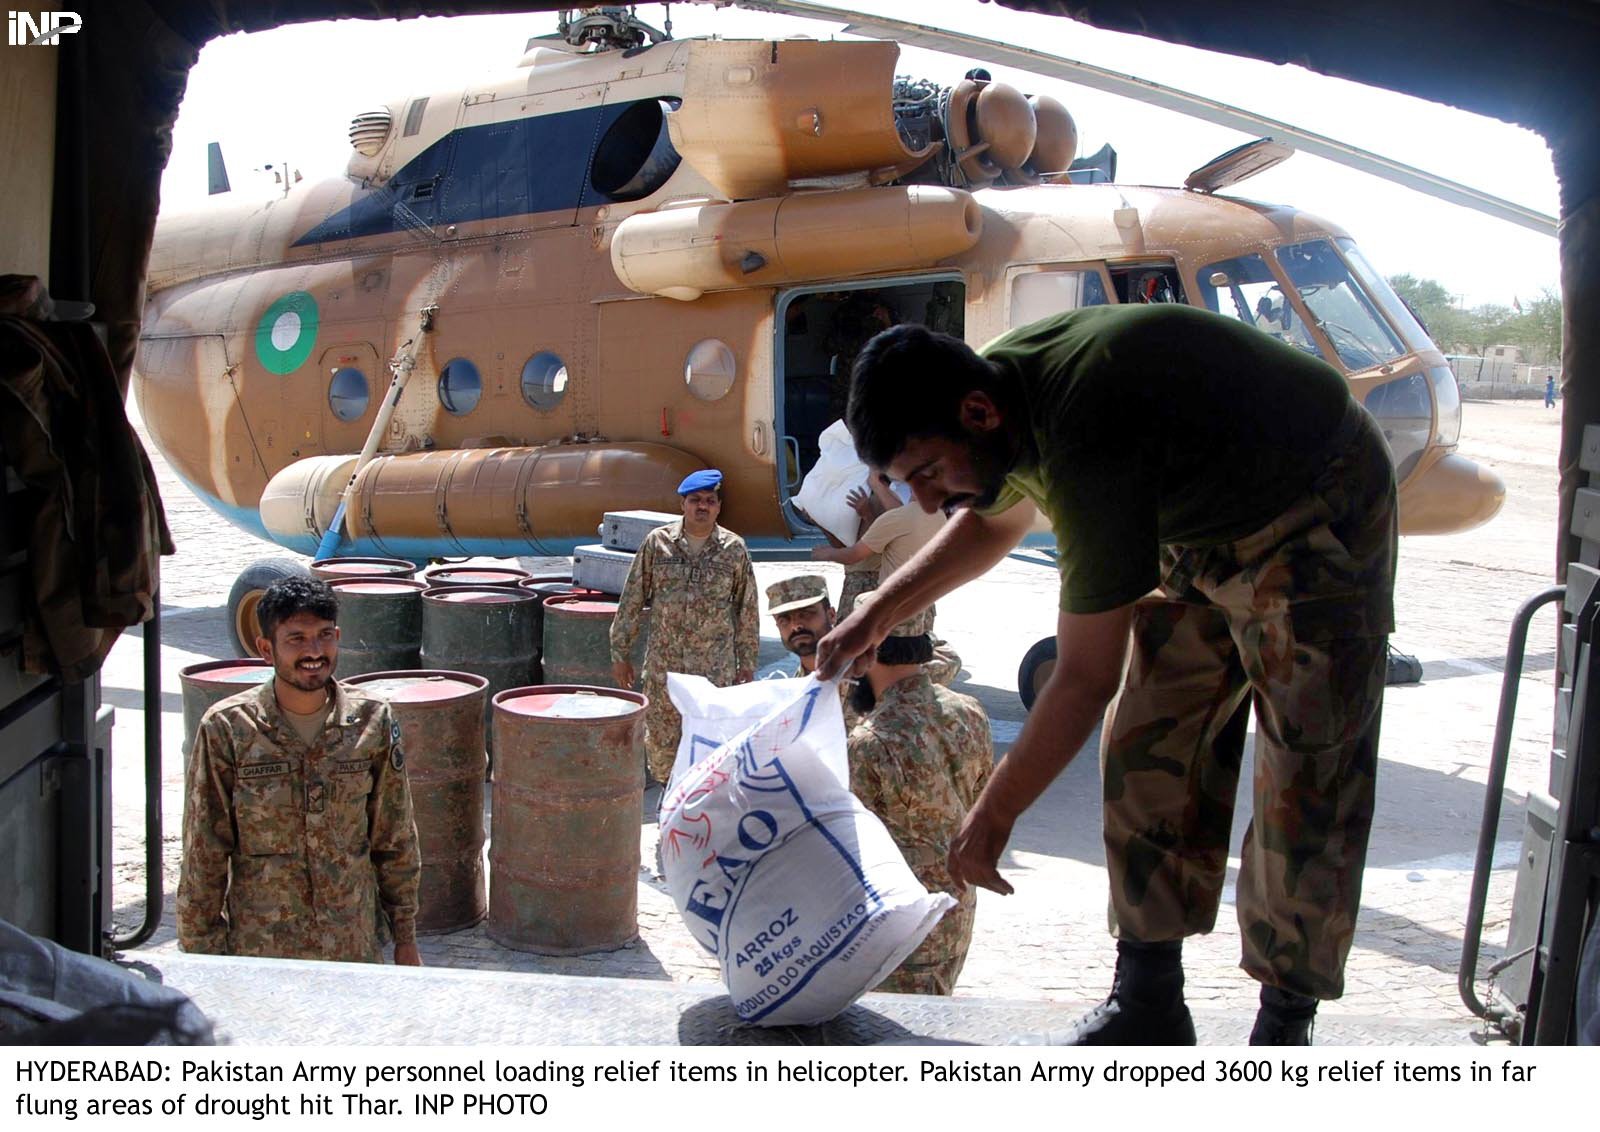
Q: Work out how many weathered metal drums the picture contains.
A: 9